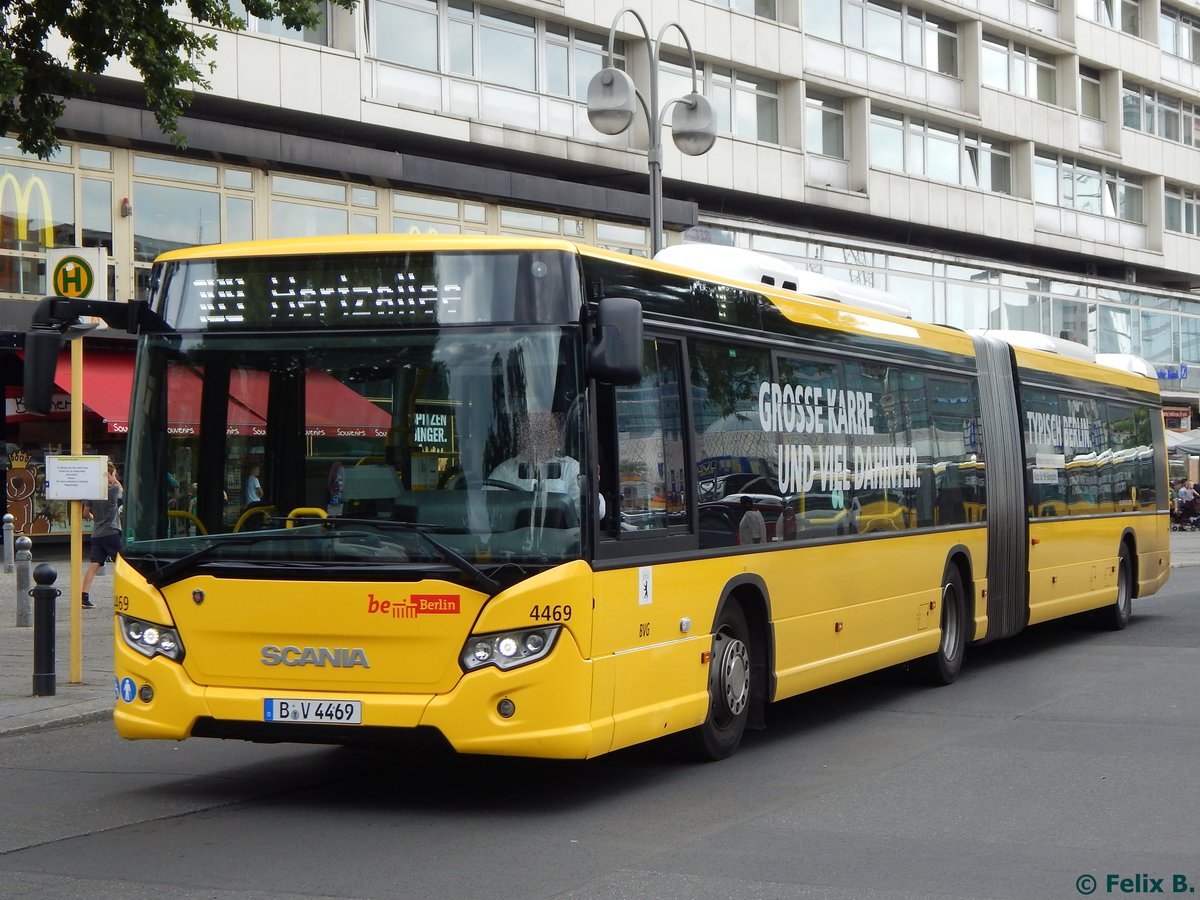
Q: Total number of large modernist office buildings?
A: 1